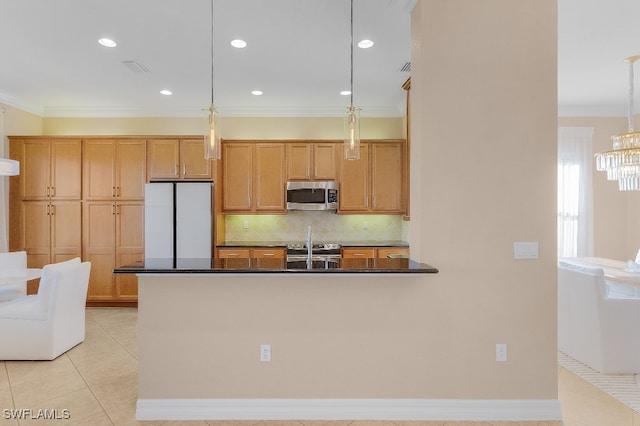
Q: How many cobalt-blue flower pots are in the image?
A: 0